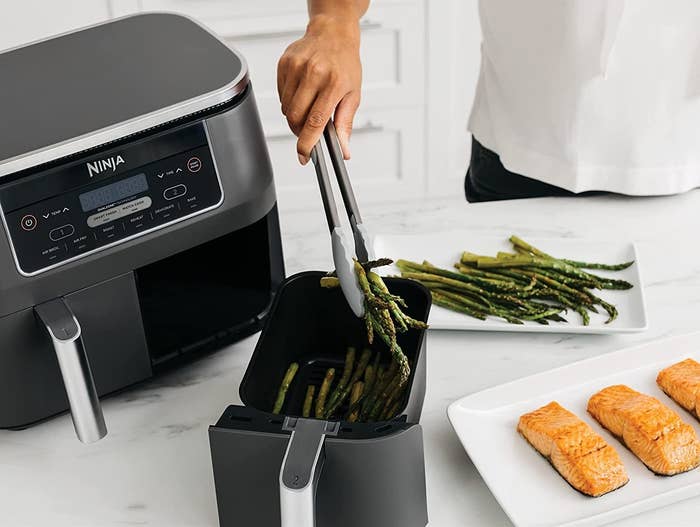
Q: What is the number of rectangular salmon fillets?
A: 3